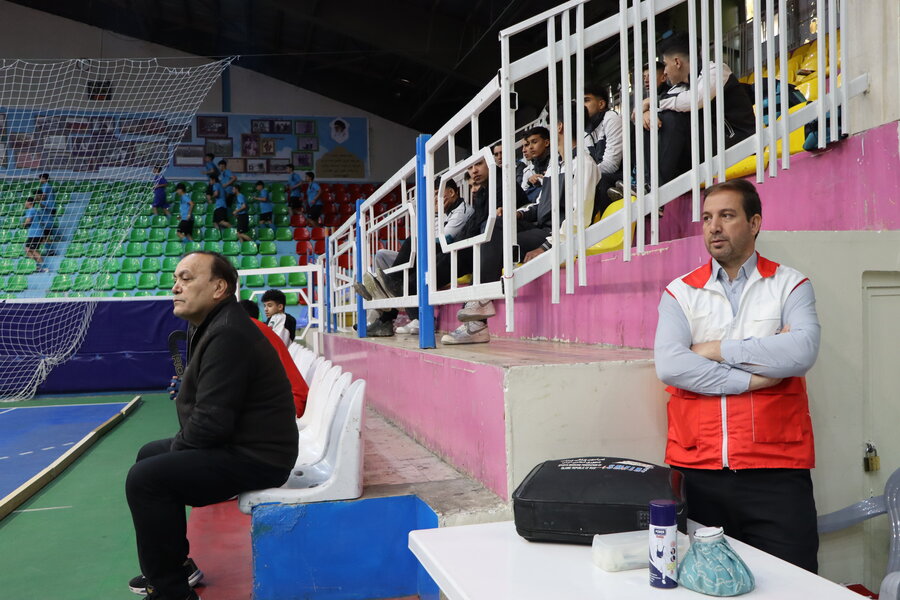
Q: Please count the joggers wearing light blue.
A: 11